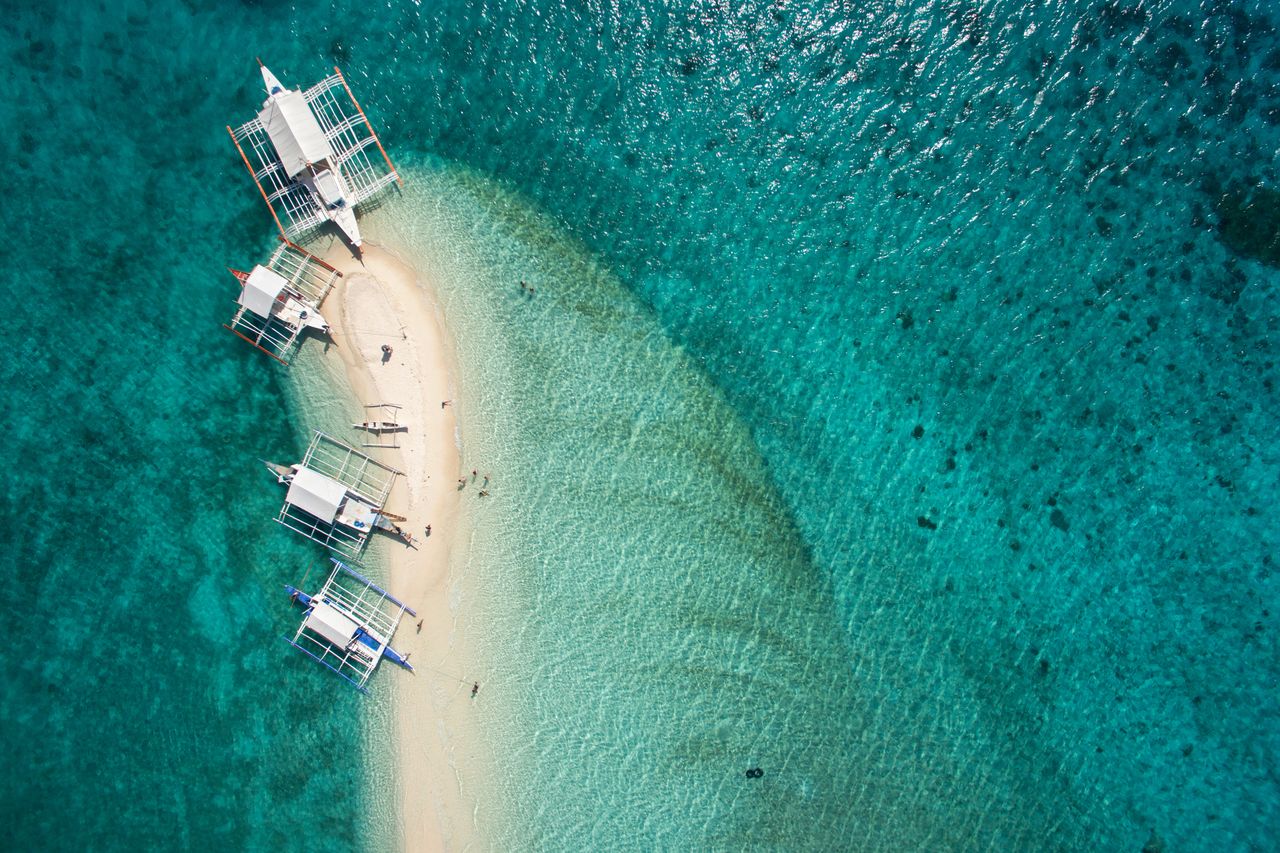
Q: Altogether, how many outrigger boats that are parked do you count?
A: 5